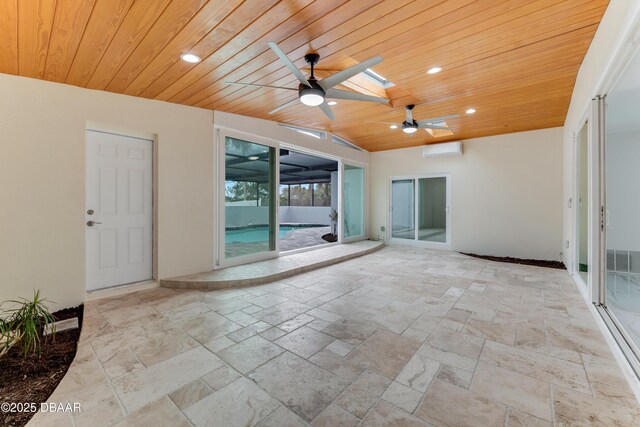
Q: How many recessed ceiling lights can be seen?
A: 5